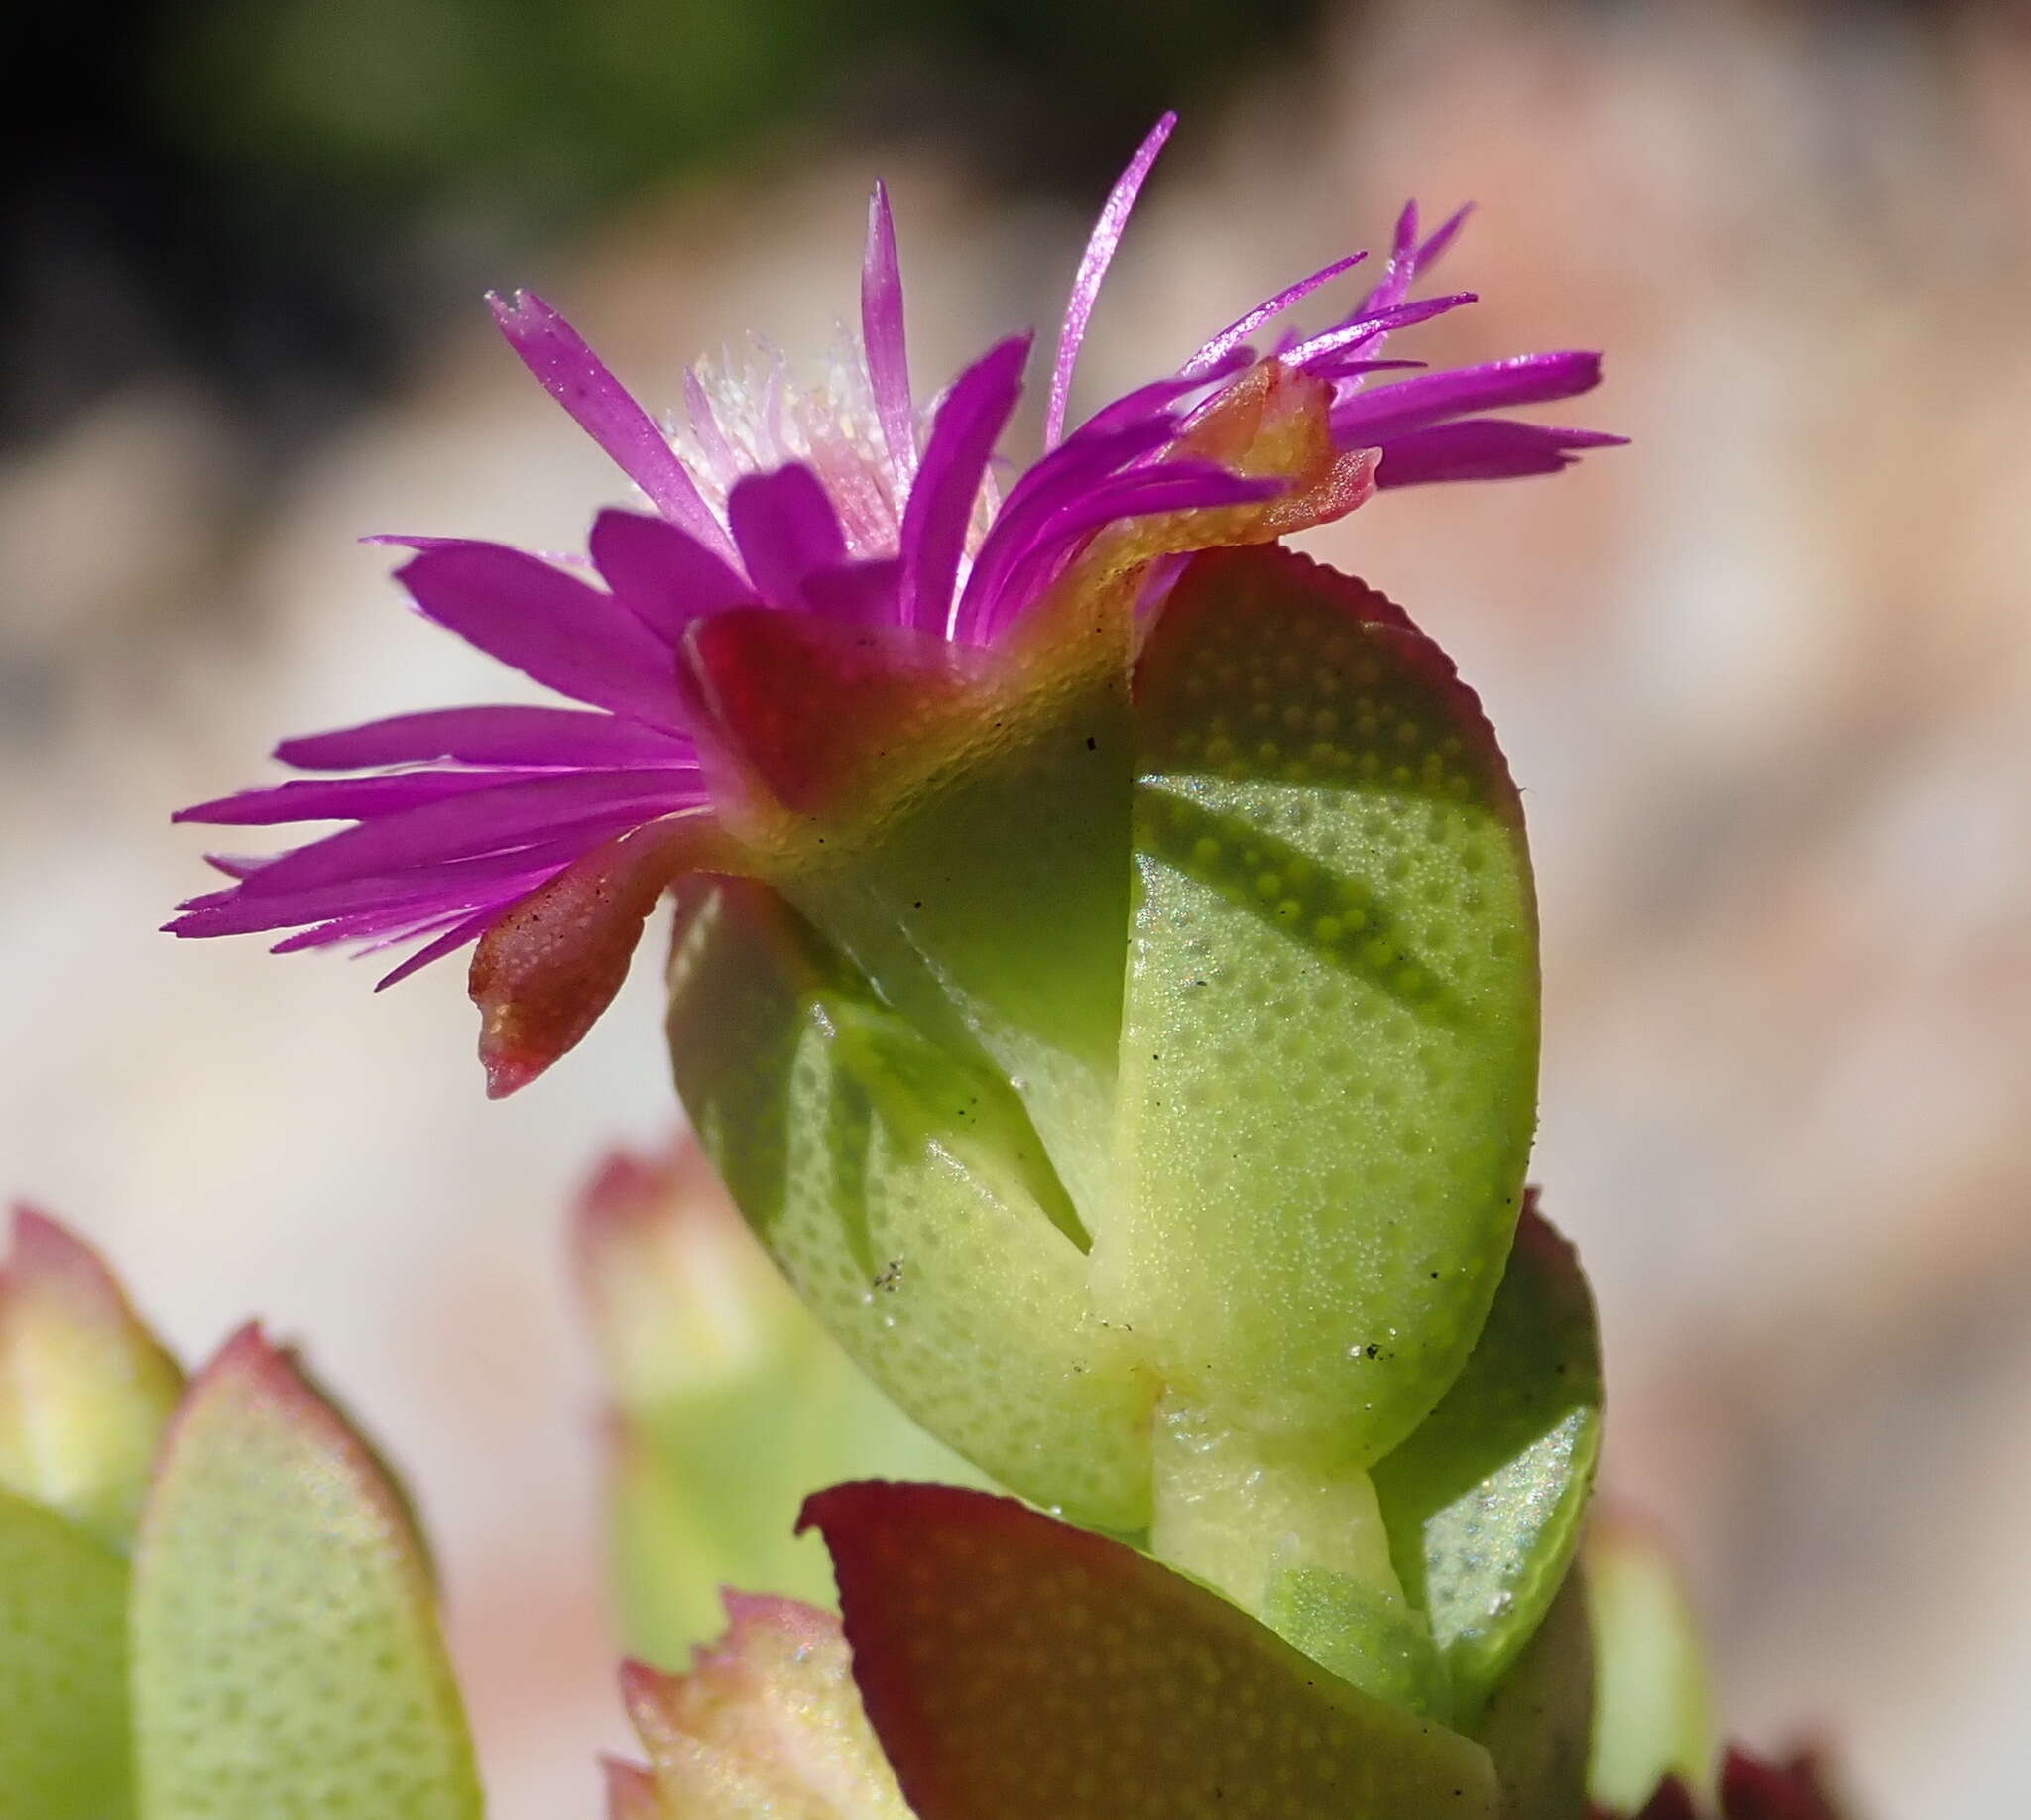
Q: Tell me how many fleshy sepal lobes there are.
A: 3